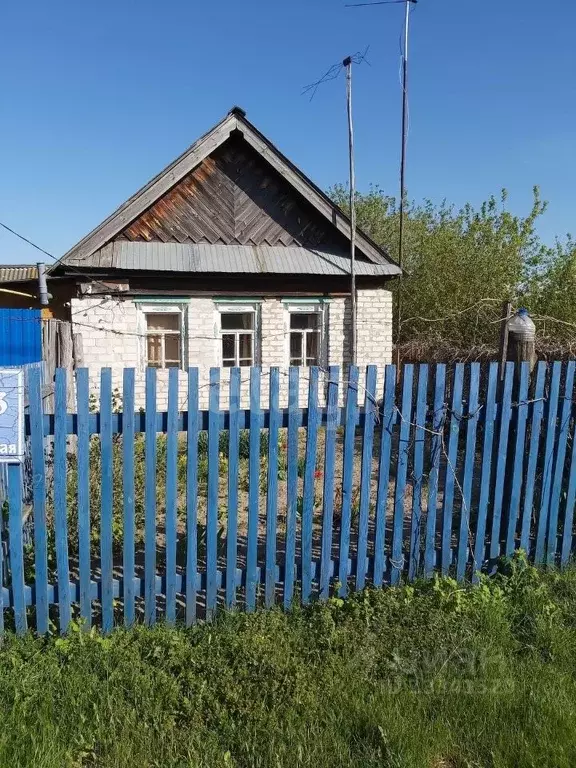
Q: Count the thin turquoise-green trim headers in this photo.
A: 3